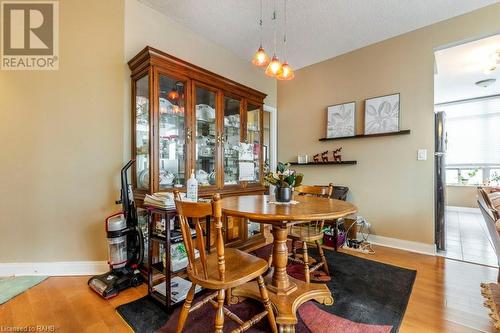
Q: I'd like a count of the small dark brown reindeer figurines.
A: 3